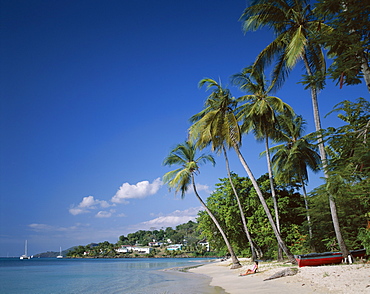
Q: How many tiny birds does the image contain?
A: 0